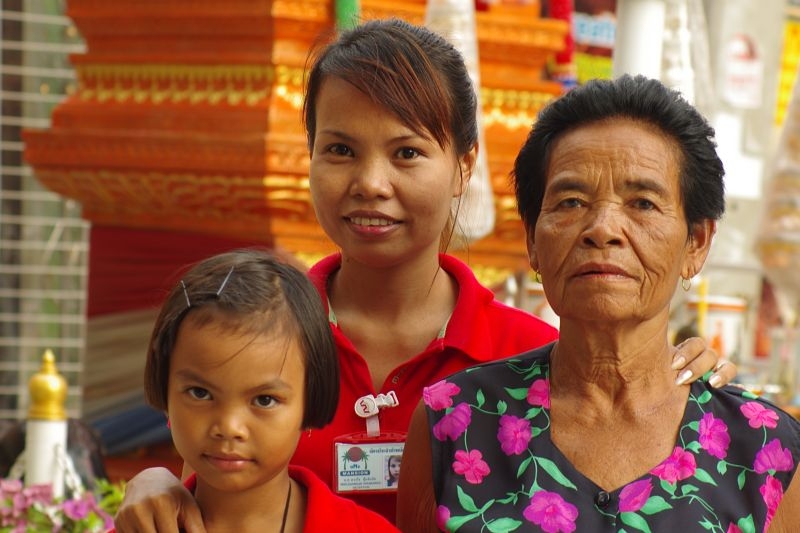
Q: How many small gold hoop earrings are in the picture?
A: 2